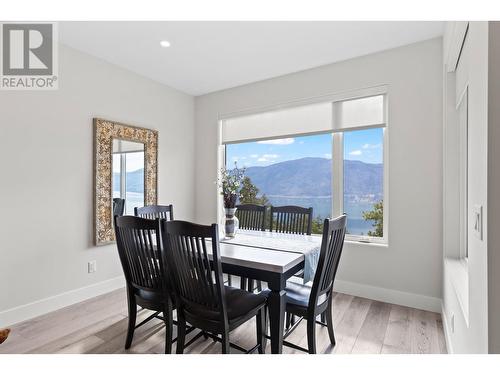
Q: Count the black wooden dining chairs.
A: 6